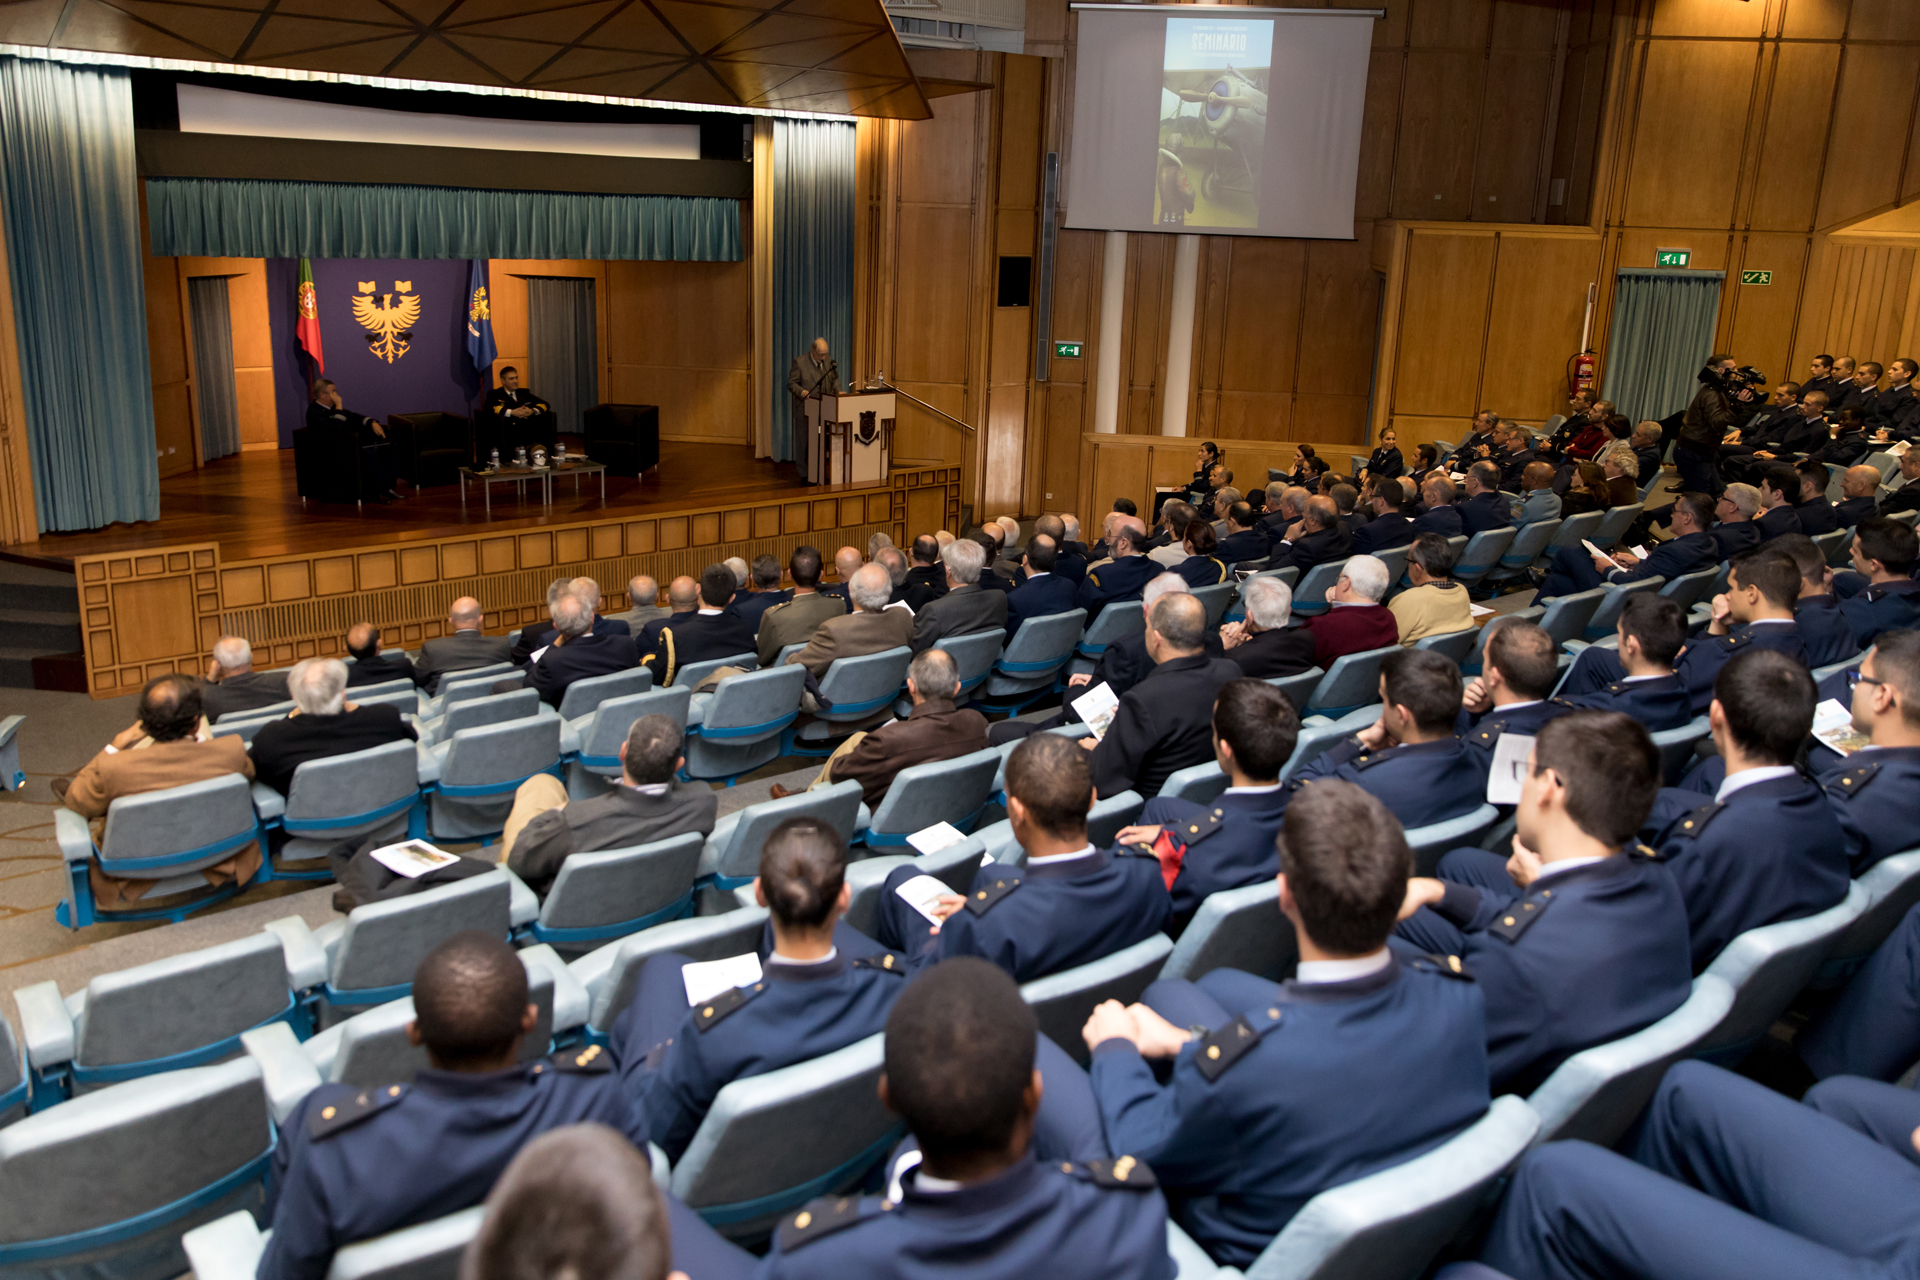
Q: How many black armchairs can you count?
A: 4